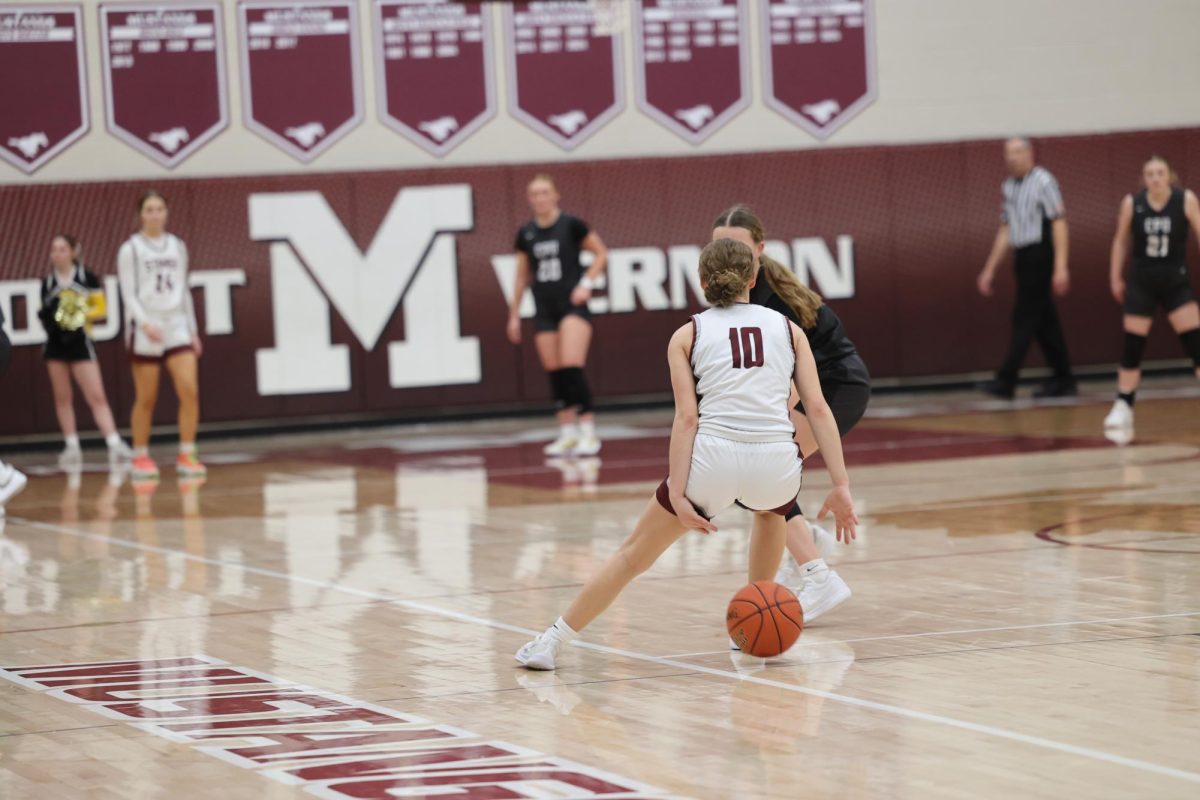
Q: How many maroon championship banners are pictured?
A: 7